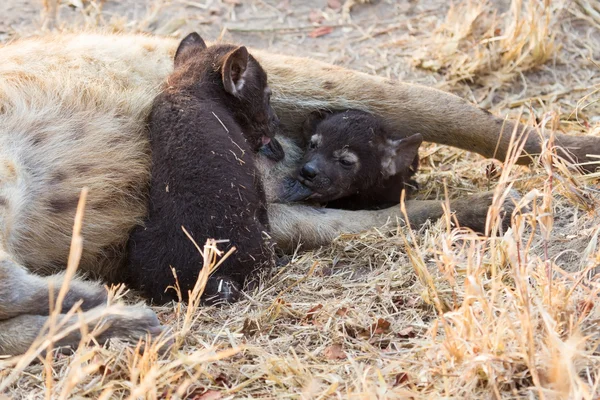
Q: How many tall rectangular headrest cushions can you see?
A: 0